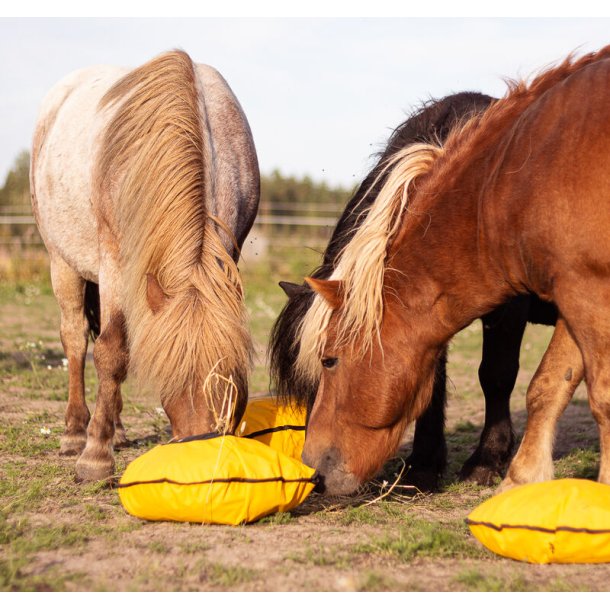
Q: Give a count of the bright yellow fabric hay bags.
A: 3